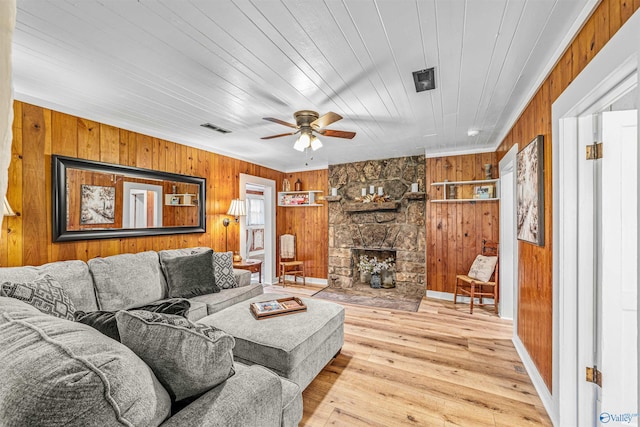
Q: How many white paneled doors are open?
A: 1